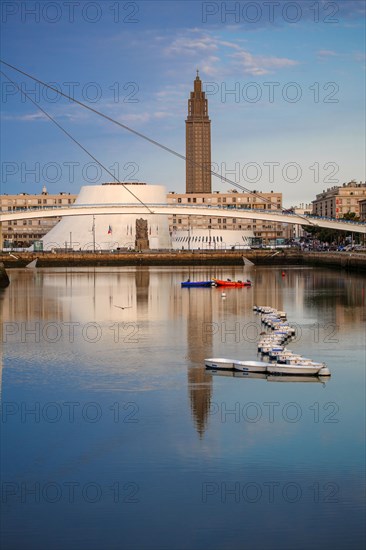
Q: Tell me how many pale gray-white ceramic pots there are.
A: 0